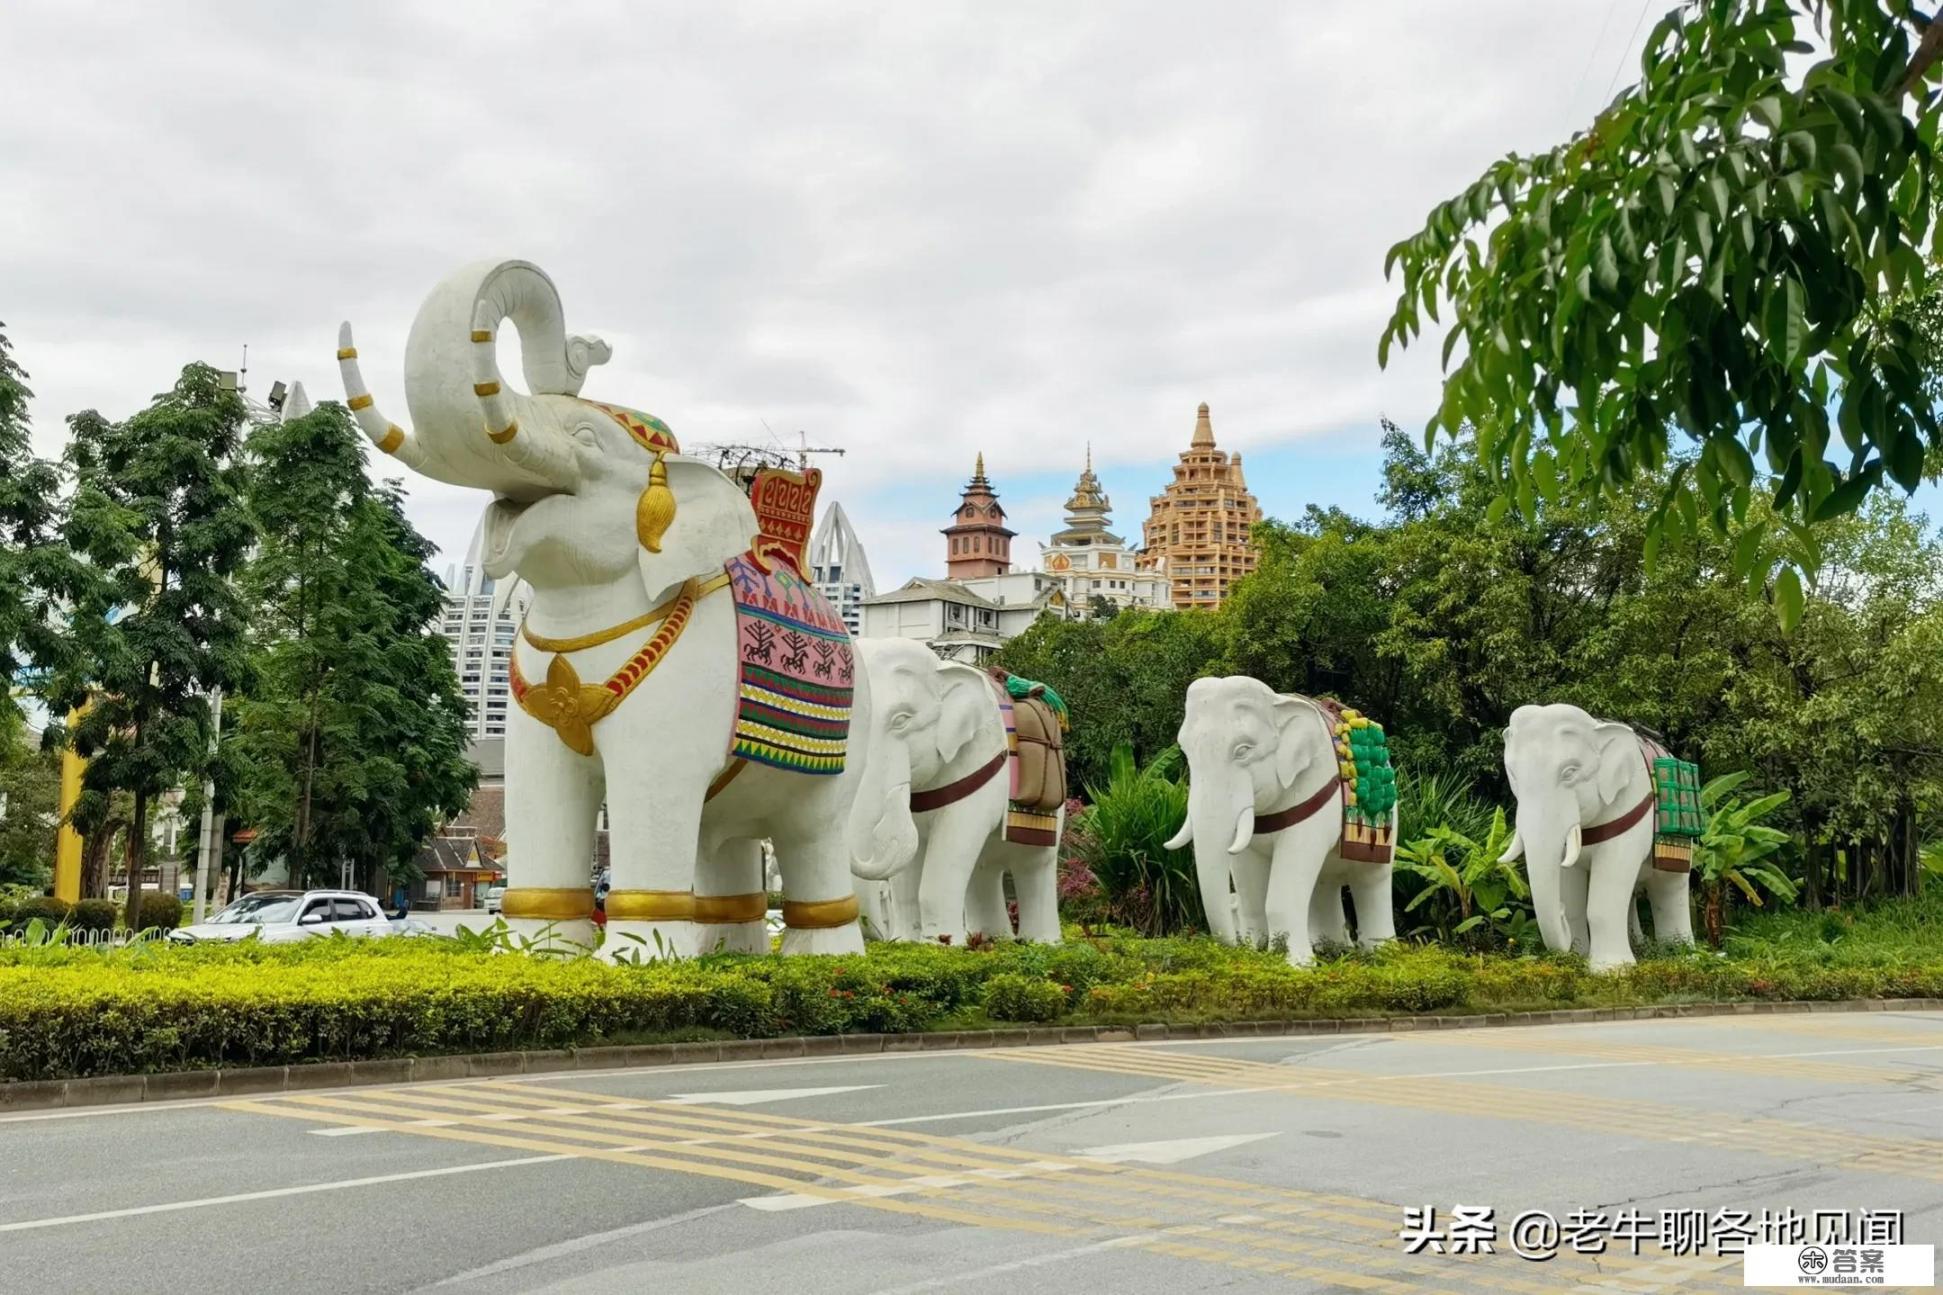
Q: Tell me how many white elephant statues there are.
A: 4